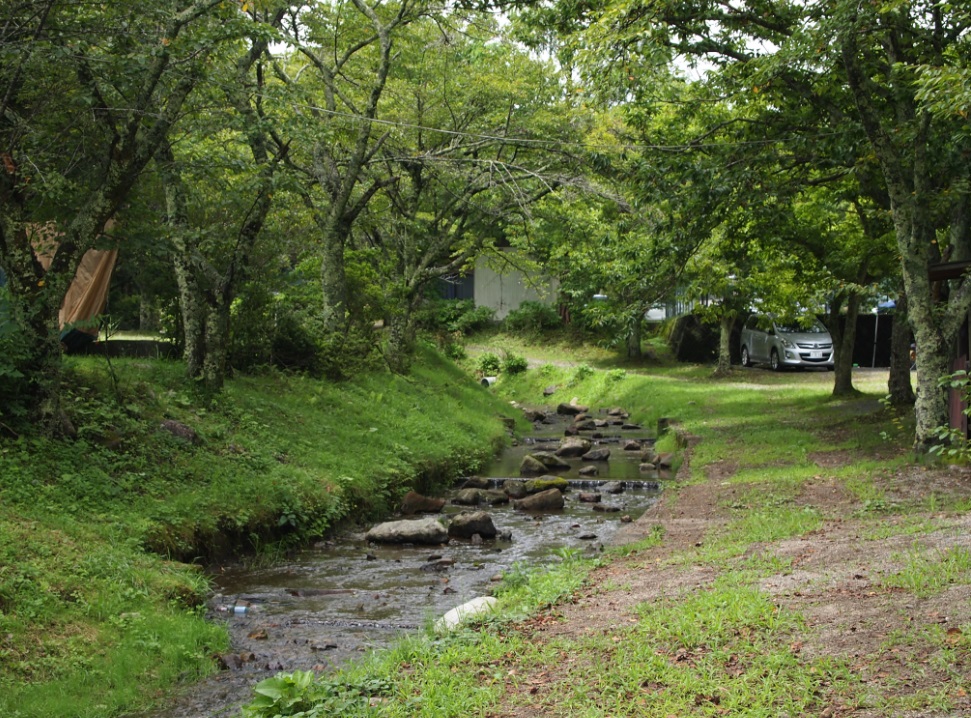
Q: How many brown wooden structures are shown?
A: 1